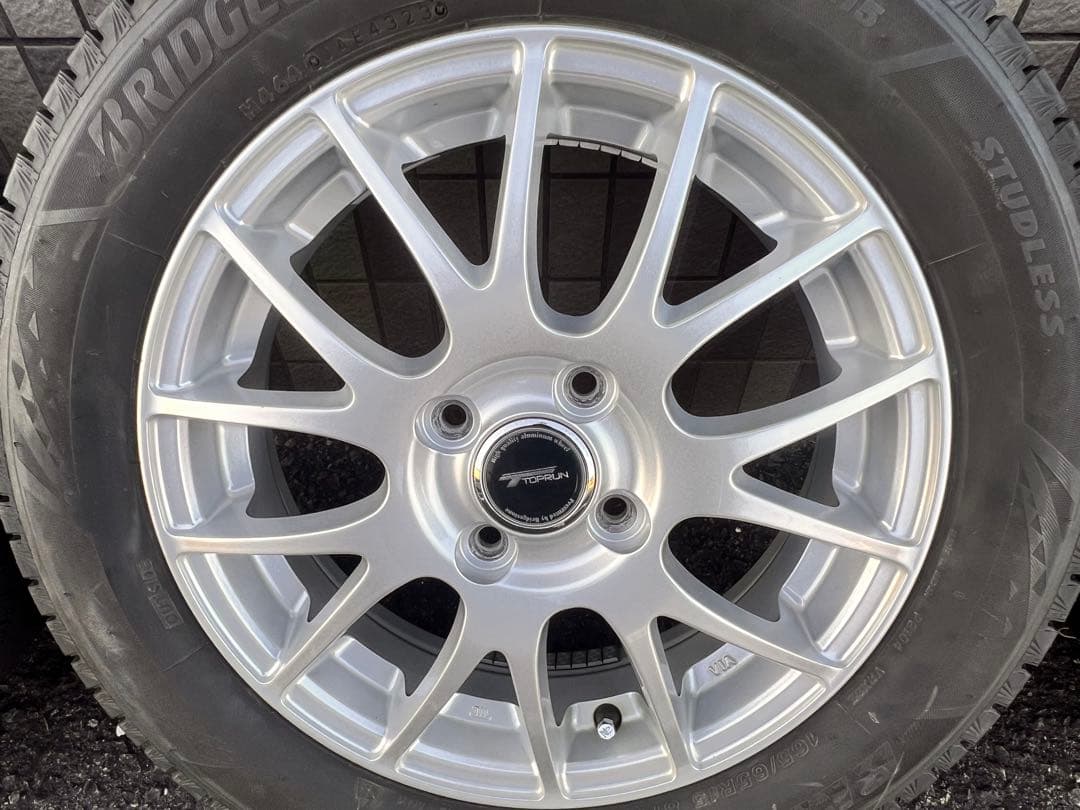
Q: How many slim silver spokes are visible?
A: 14